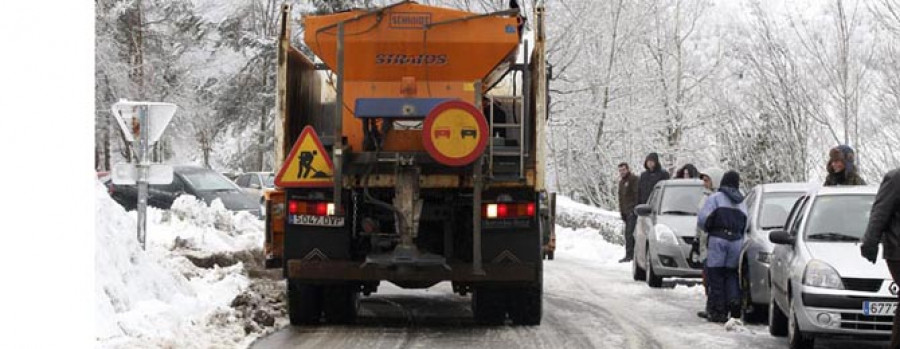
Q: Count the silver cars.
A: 3